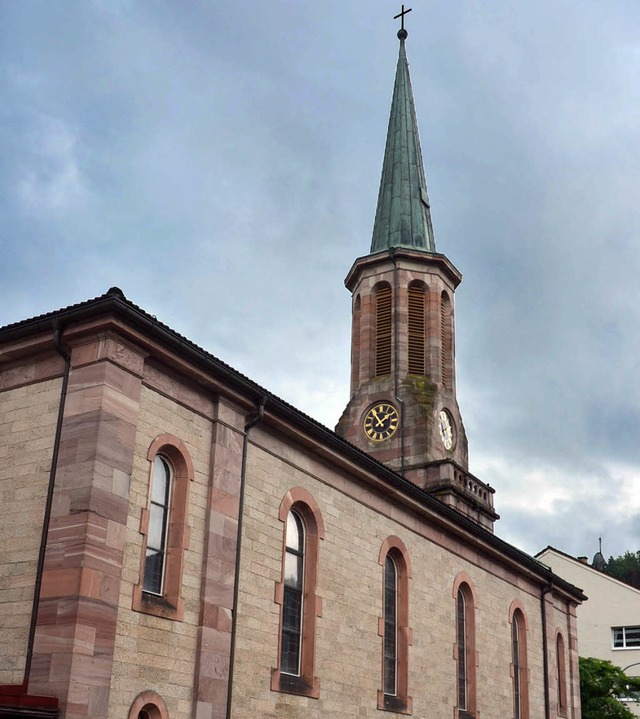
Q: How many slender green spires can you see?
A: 1